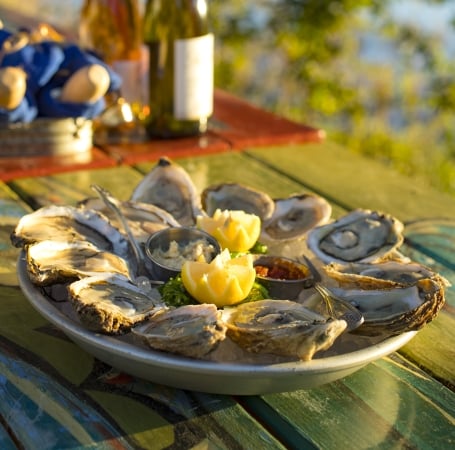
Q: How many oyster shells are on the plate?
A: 12